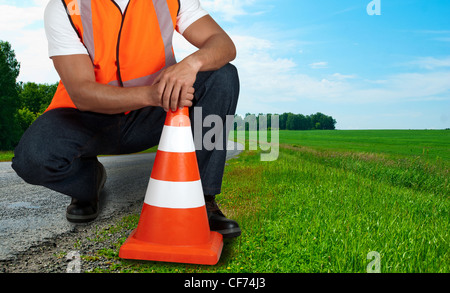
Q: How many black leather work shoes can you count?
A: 2